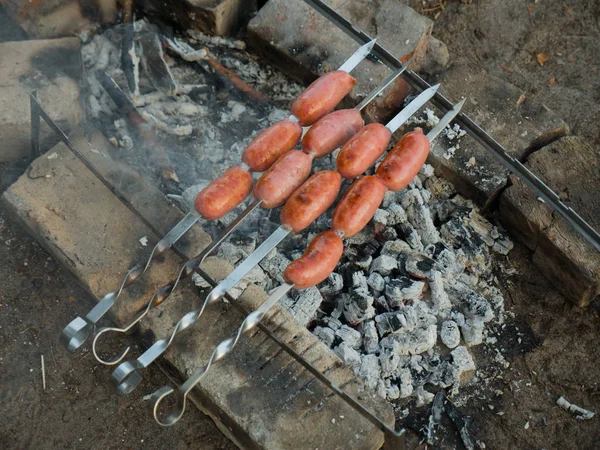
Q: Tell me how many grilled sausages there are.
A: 10